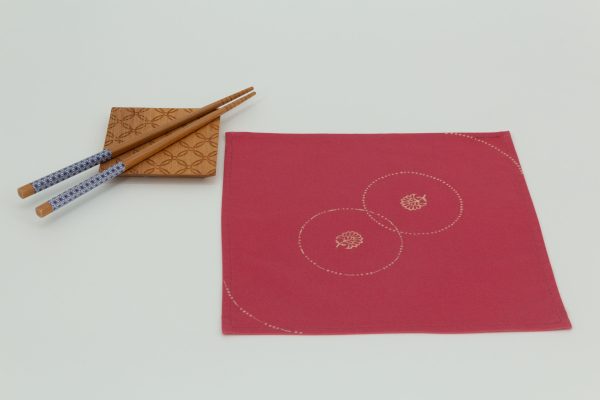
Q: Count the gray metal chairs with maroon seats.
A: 0